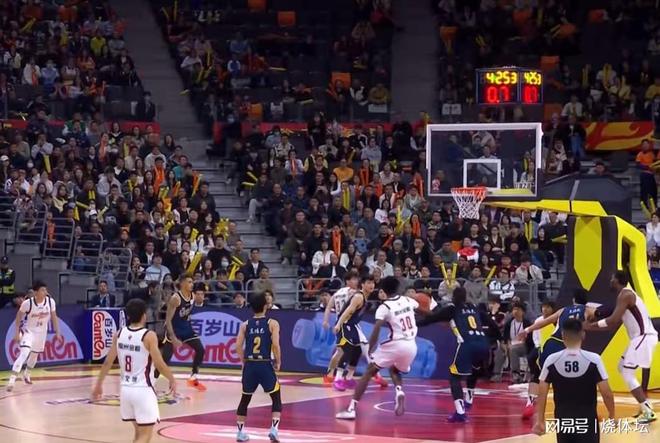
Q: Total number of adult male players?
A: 10